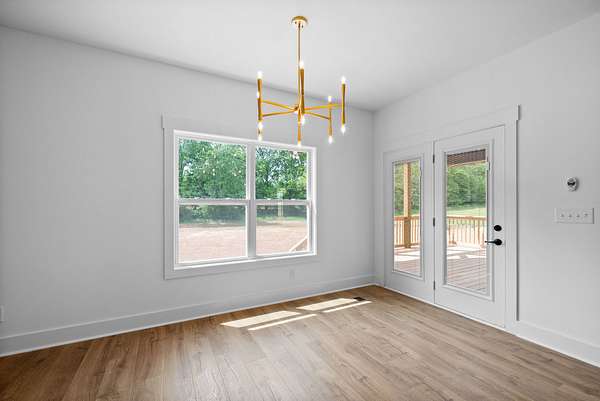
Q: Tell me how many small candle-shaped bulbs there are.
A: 11